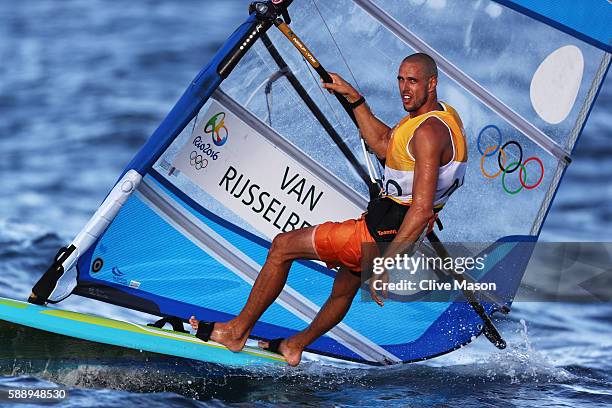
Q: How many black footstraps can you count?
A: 3